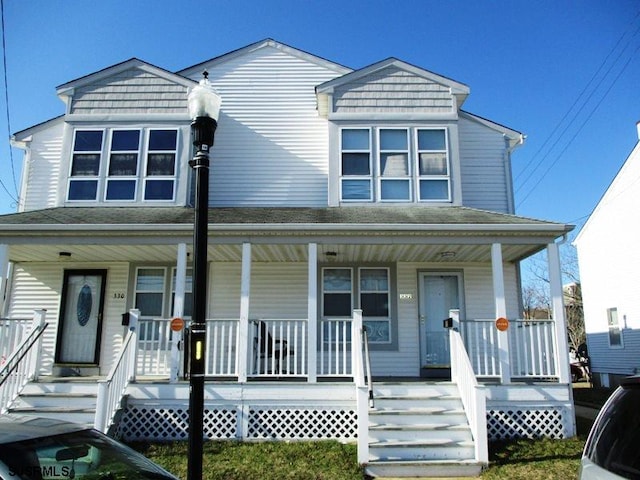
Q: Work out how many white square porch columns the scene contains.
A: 6